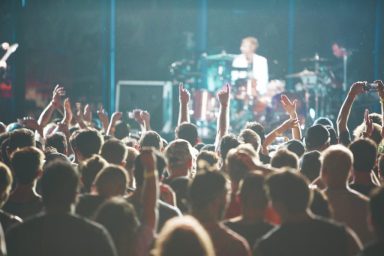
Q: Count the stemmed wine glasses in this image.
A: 0